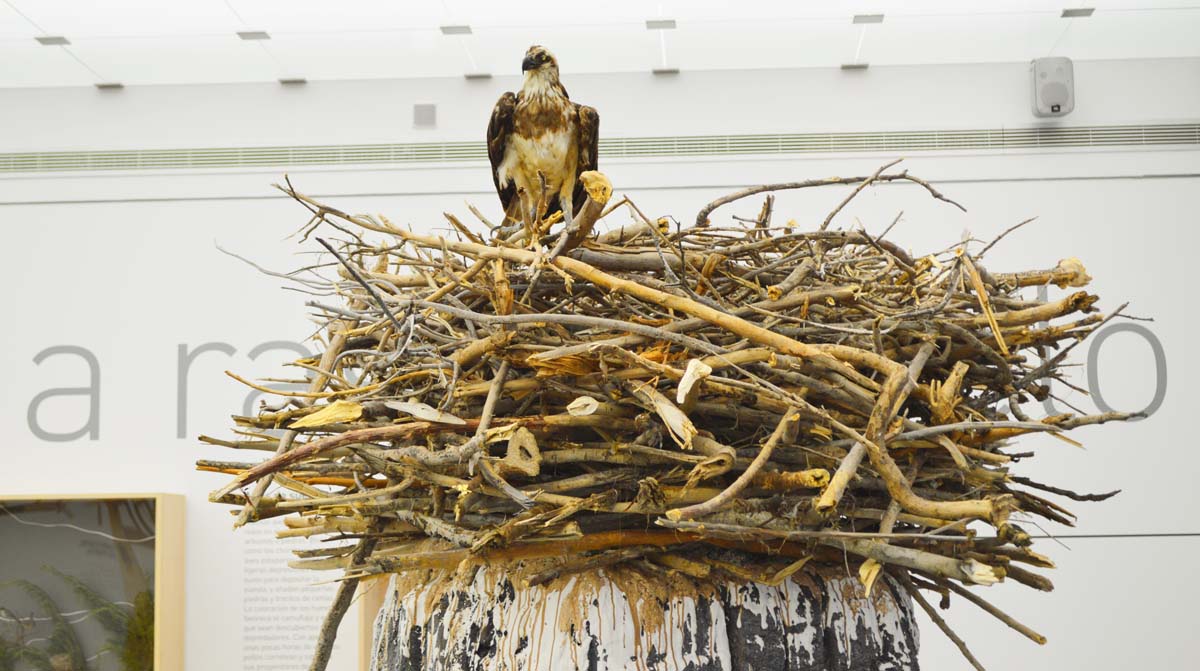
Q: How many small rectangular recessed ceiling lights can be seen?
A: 11